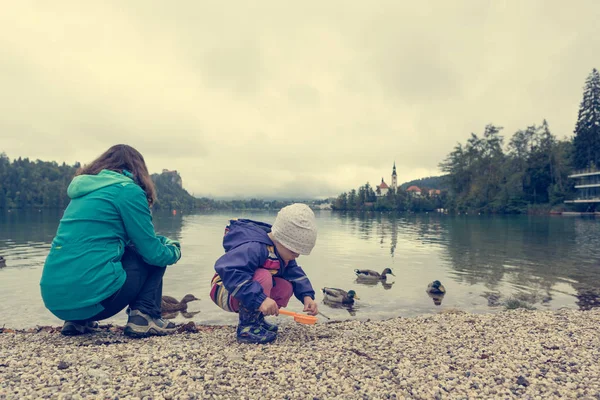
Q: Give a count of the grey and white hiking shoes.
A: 2